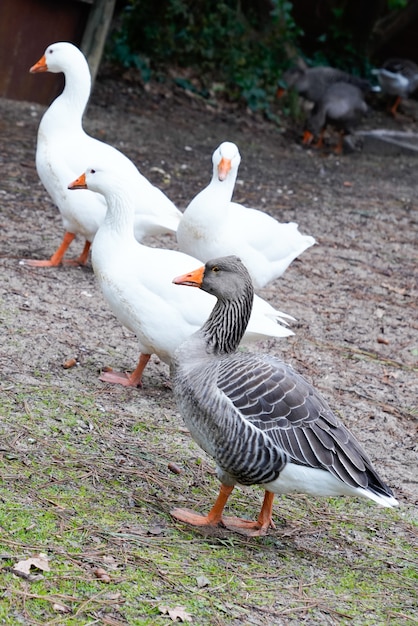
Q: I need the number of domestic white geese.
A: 3